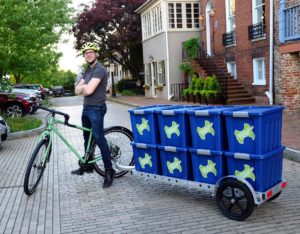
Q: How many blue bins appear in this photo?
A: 8